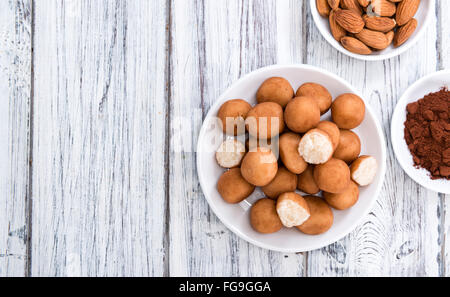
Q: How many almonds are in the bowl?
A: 14